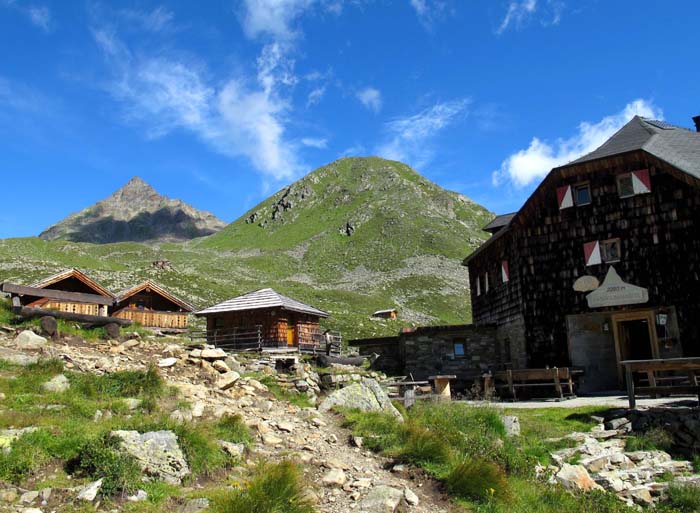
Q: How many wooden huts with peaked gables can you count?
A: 2